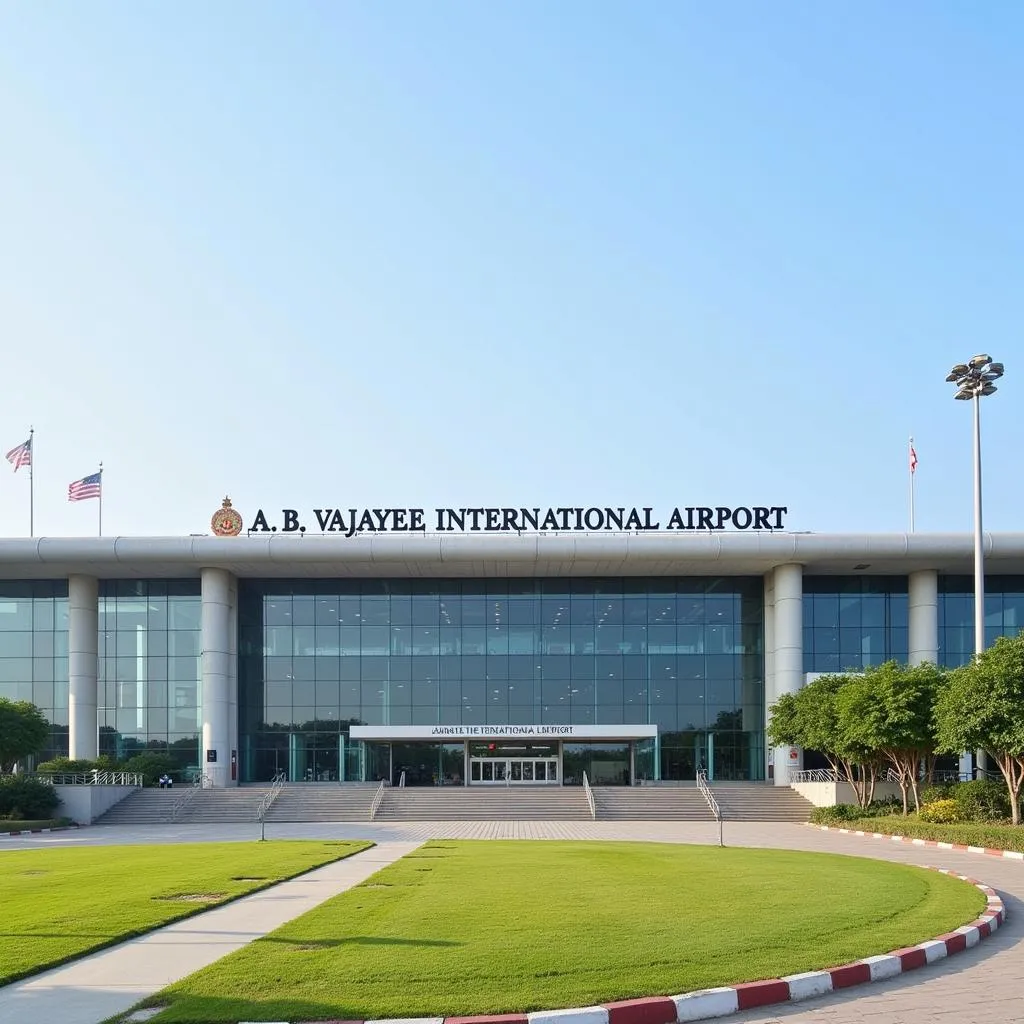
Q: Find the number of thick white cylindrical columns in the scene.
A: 4